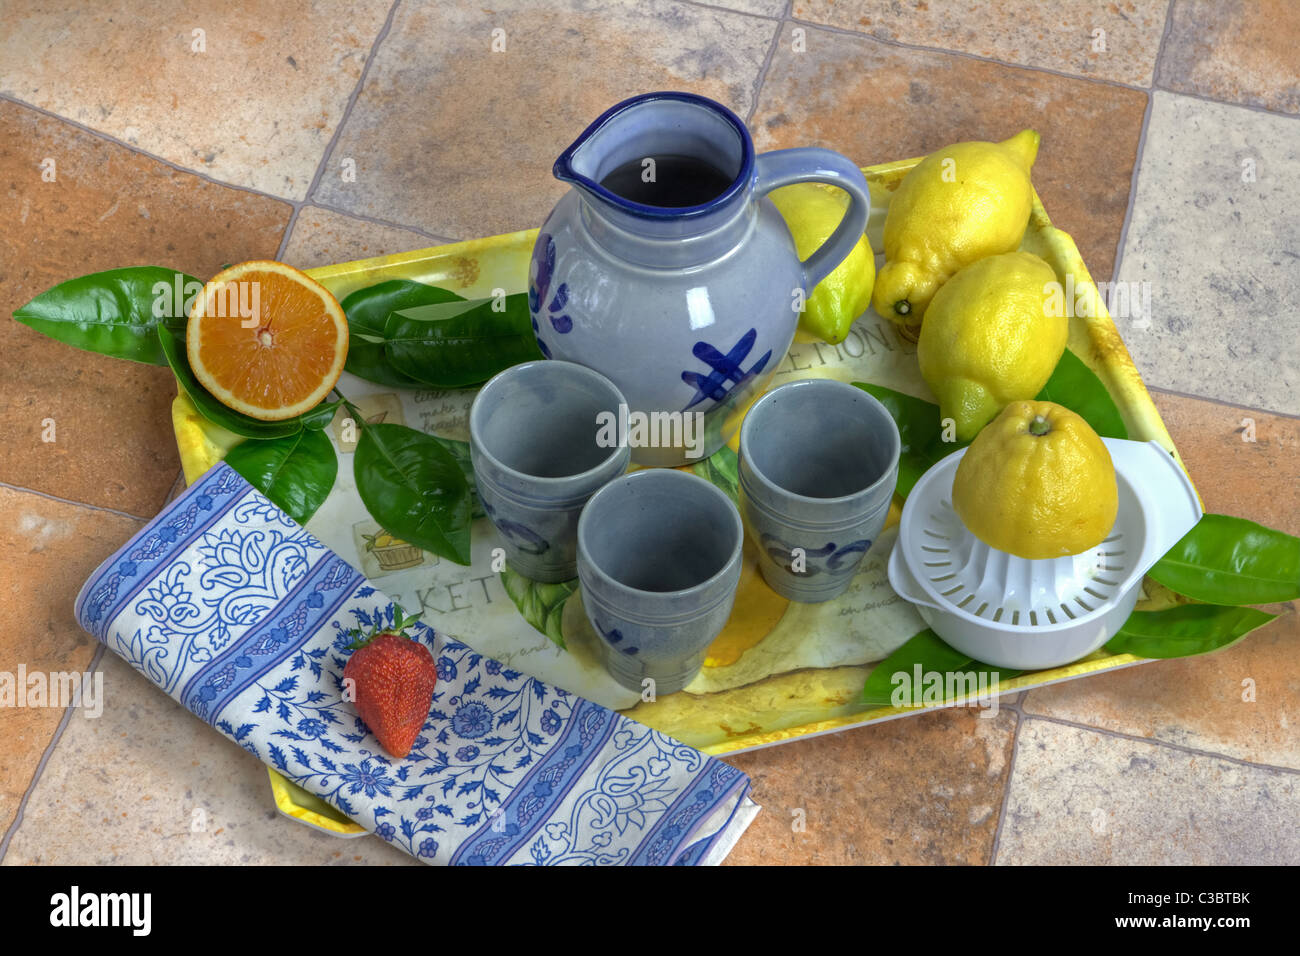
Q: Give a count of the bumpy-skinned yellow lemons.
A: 4